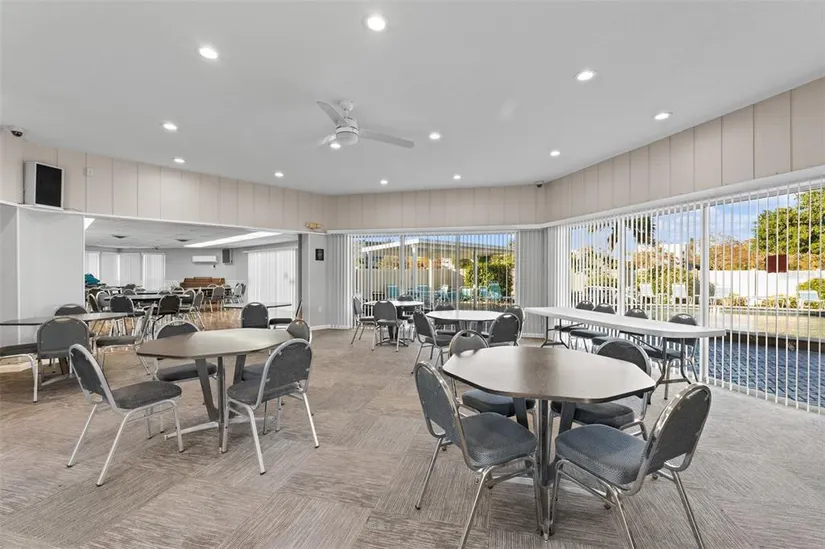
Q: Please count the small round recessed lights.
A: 12